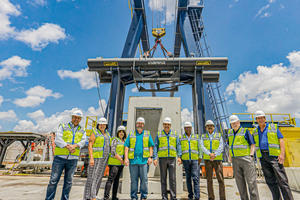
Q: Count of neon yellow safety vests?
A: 9